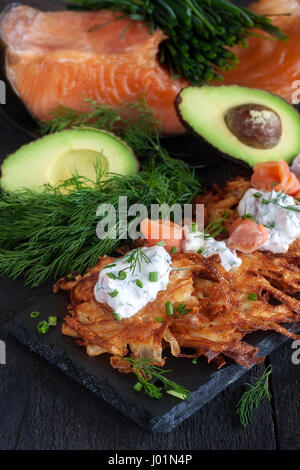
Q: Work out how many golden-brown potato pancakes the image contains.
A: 3